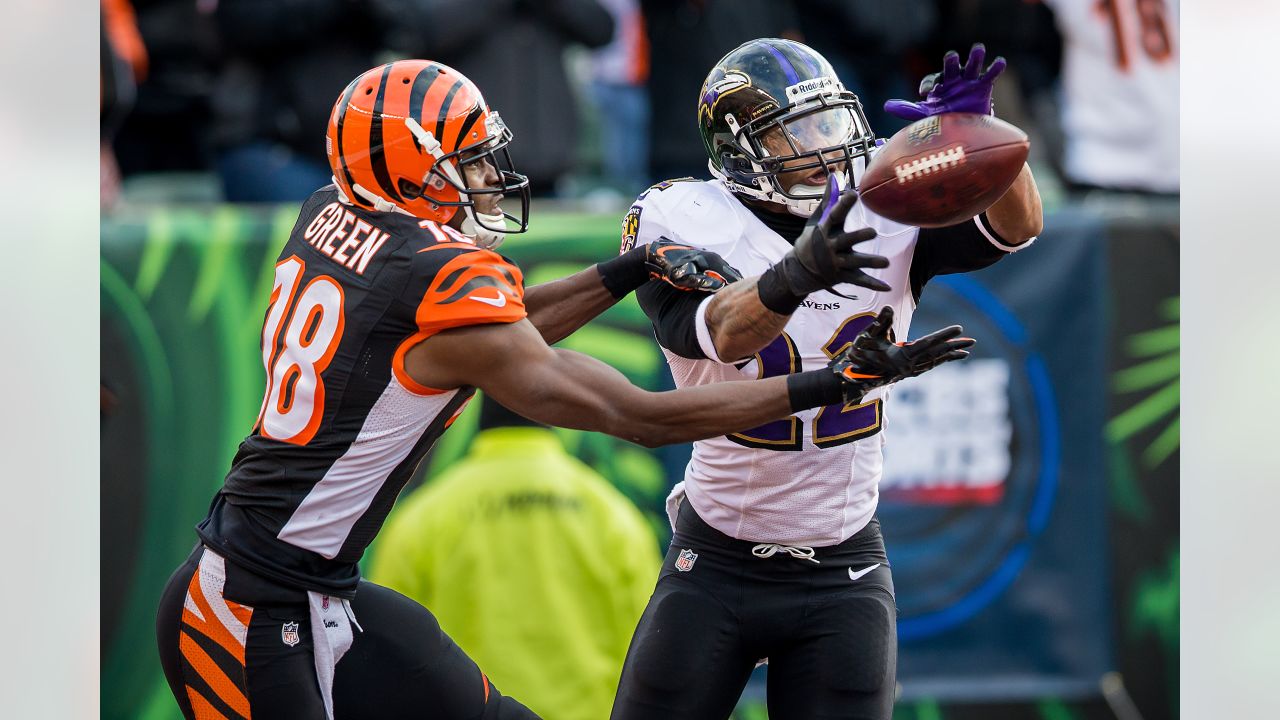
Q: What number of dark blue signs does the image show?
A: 1